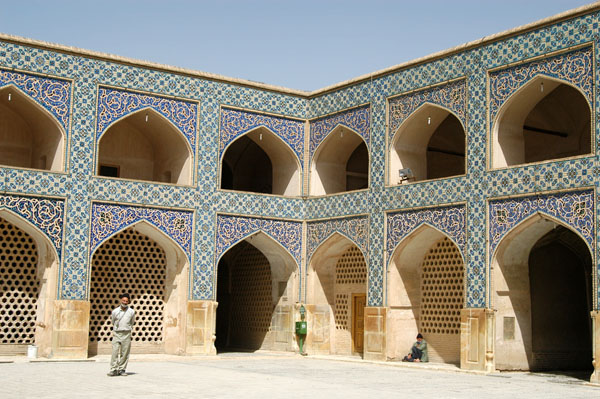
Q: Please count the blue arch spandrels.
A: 12